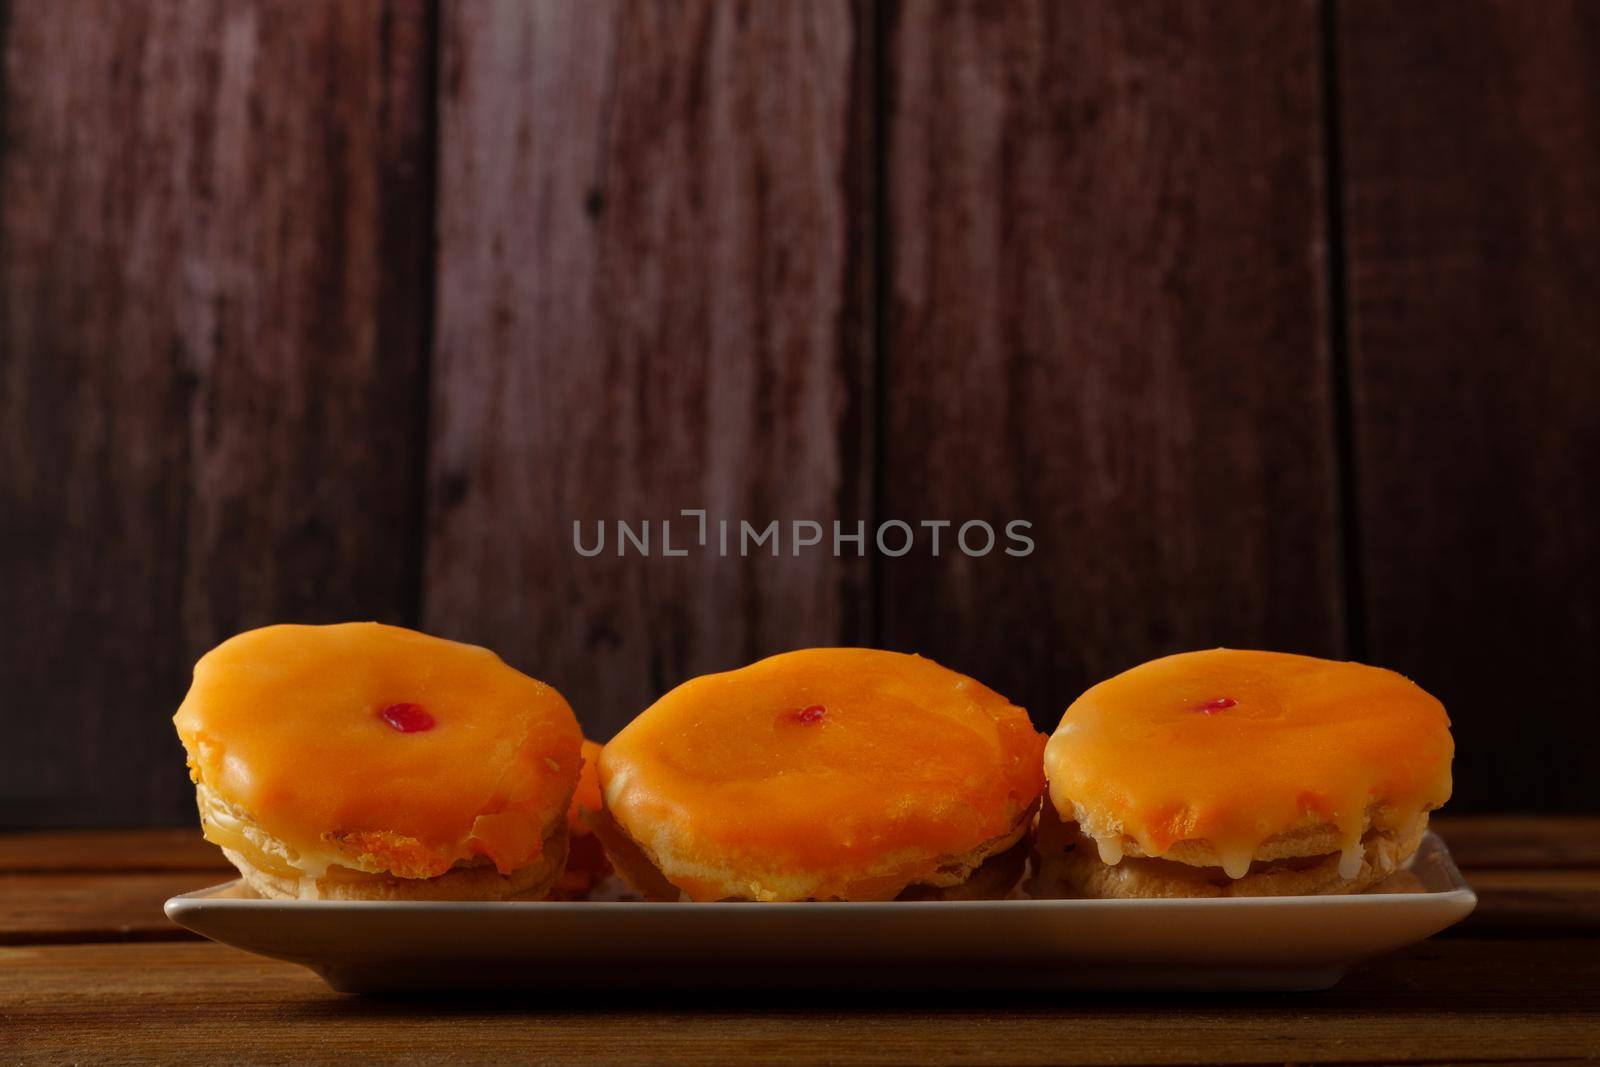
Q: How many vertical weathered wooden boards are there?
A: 4